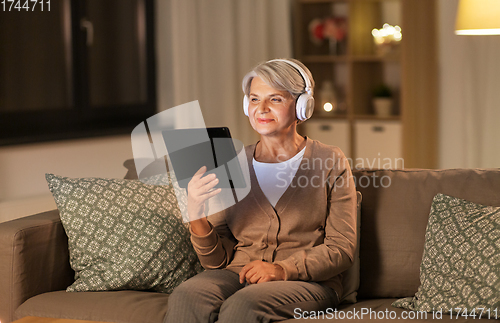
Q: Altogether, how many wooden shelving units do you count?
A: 1